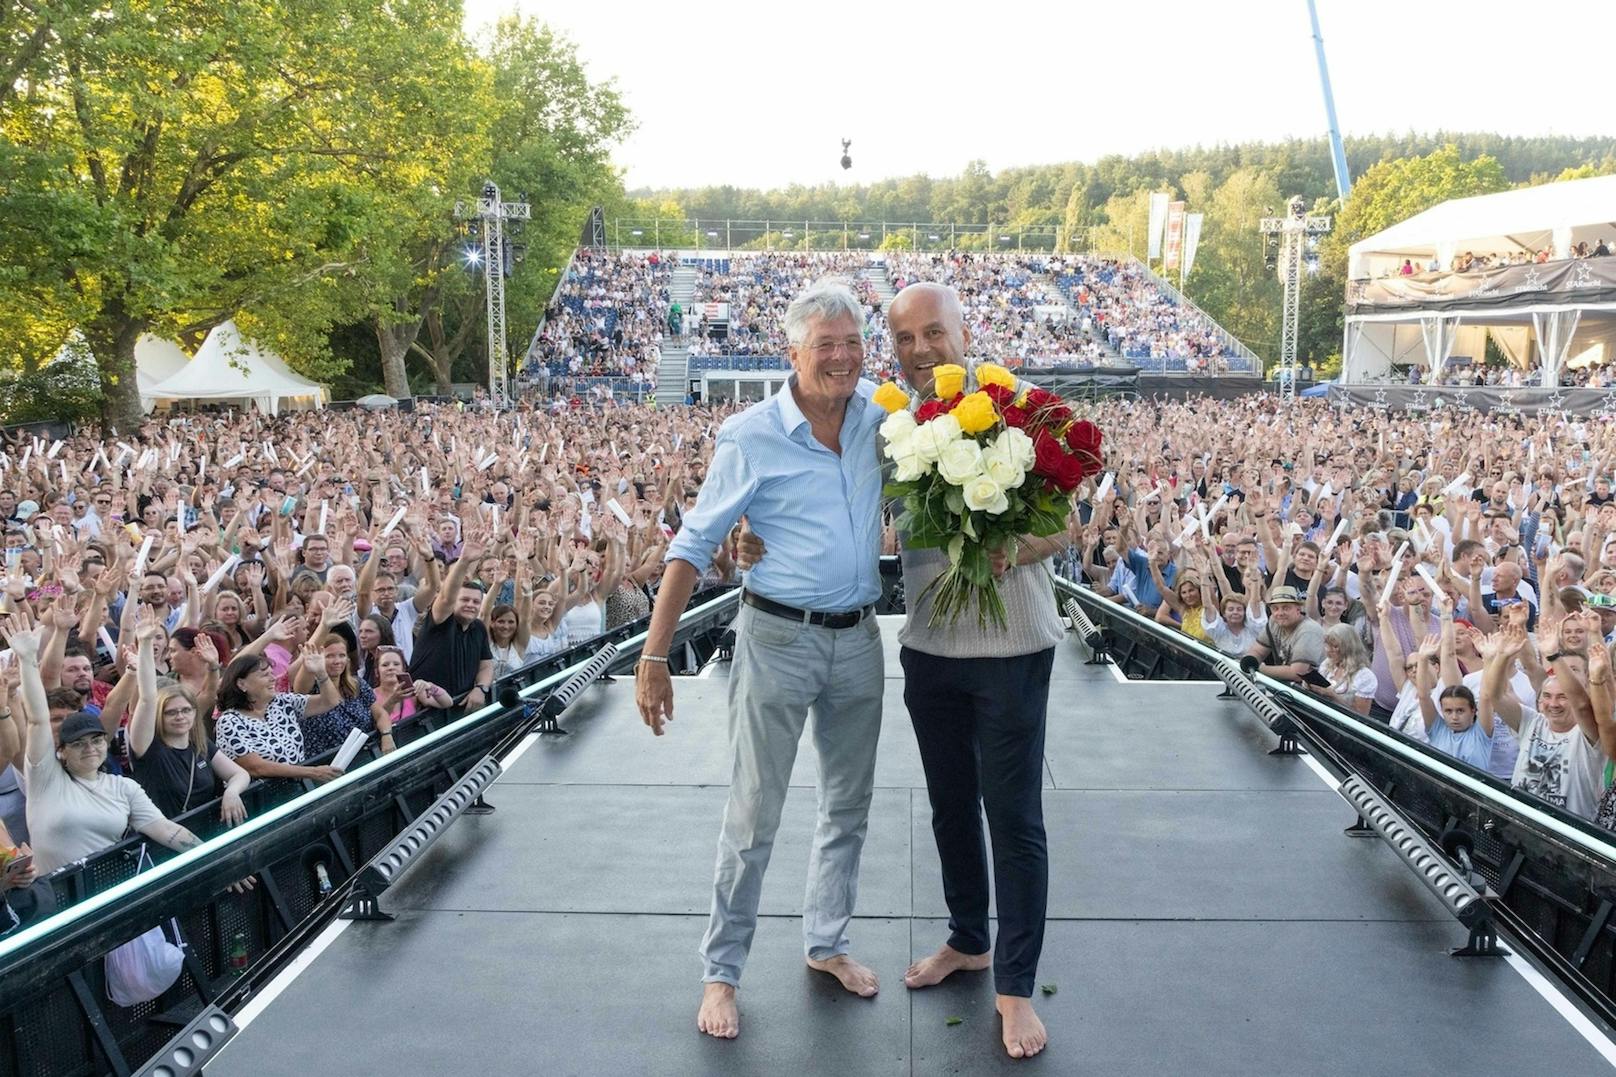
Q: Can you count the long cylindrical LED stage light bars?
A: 6